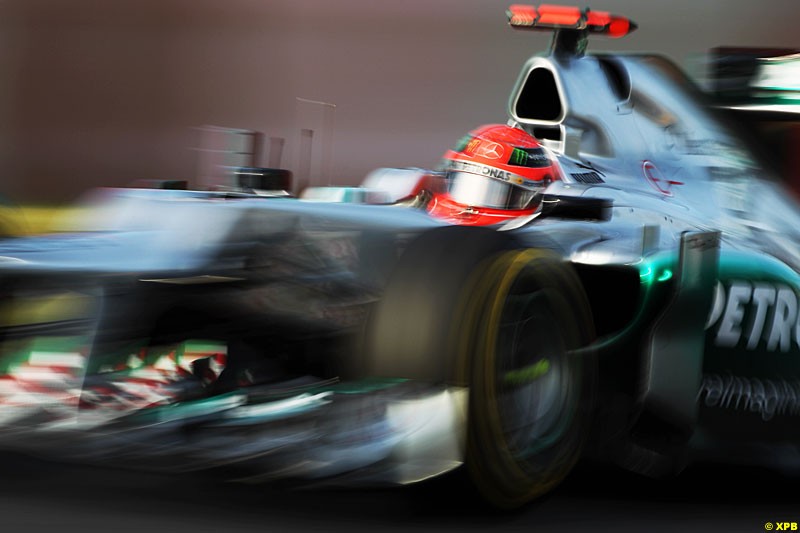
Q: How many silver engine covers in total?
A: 1